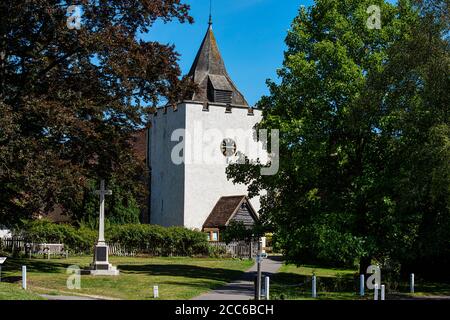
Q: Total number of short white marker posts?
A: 8